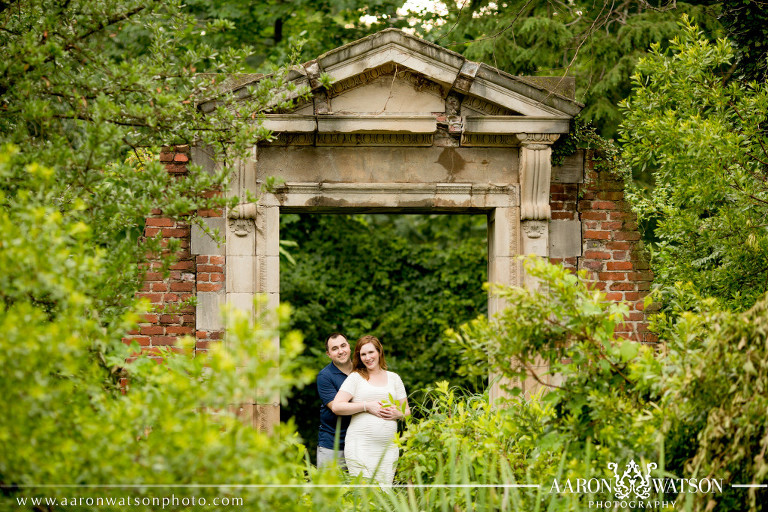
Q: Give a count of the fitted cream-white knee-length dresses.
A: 1